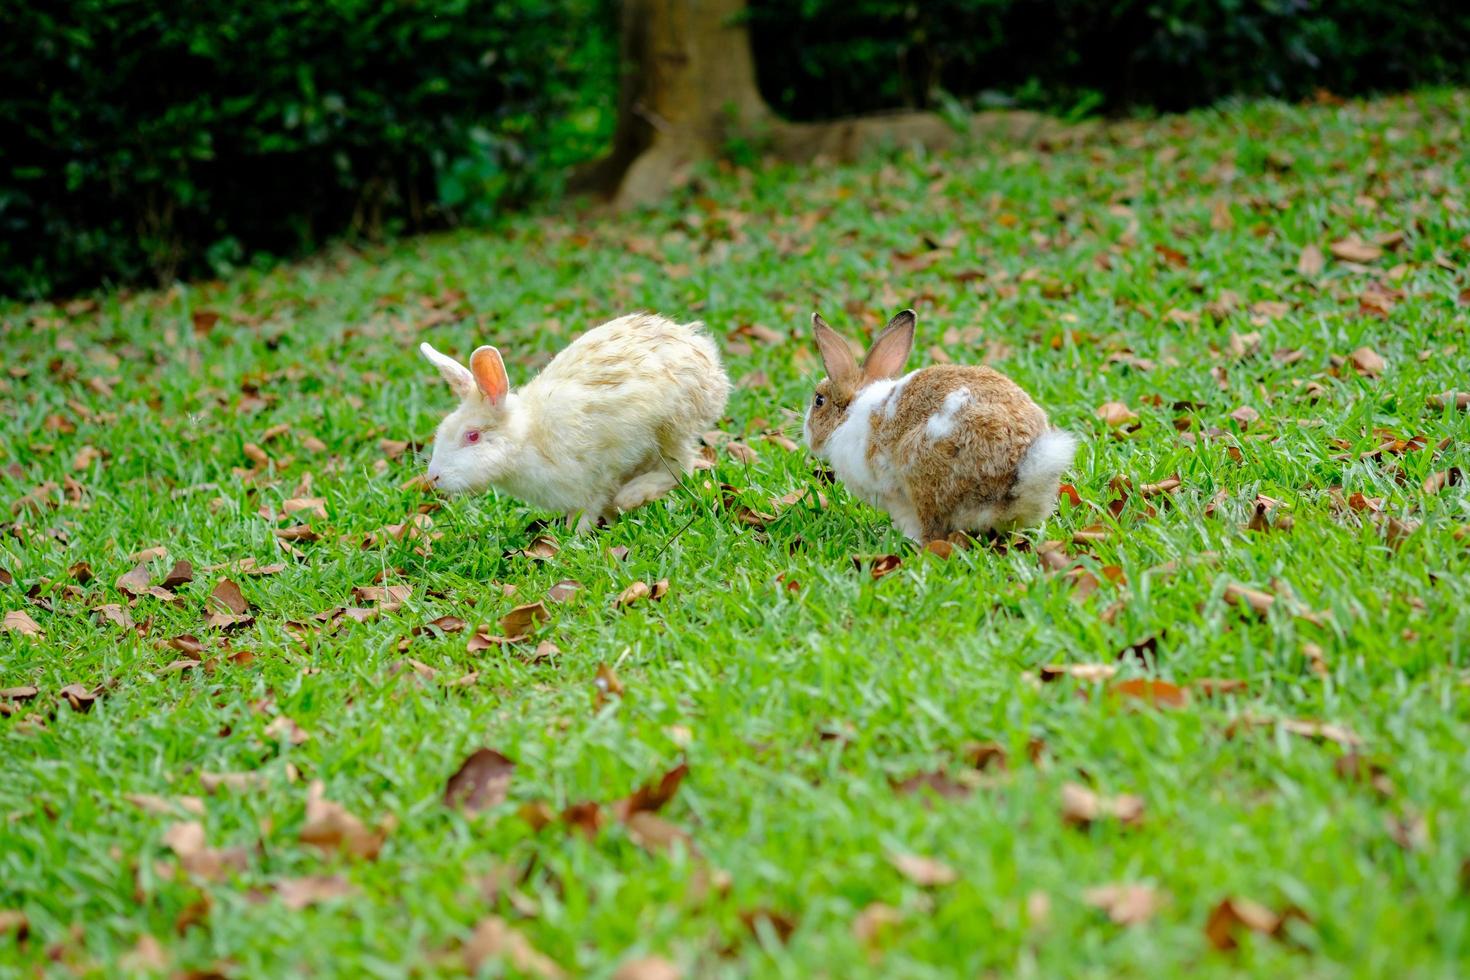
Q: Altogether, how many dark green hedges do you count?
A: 2